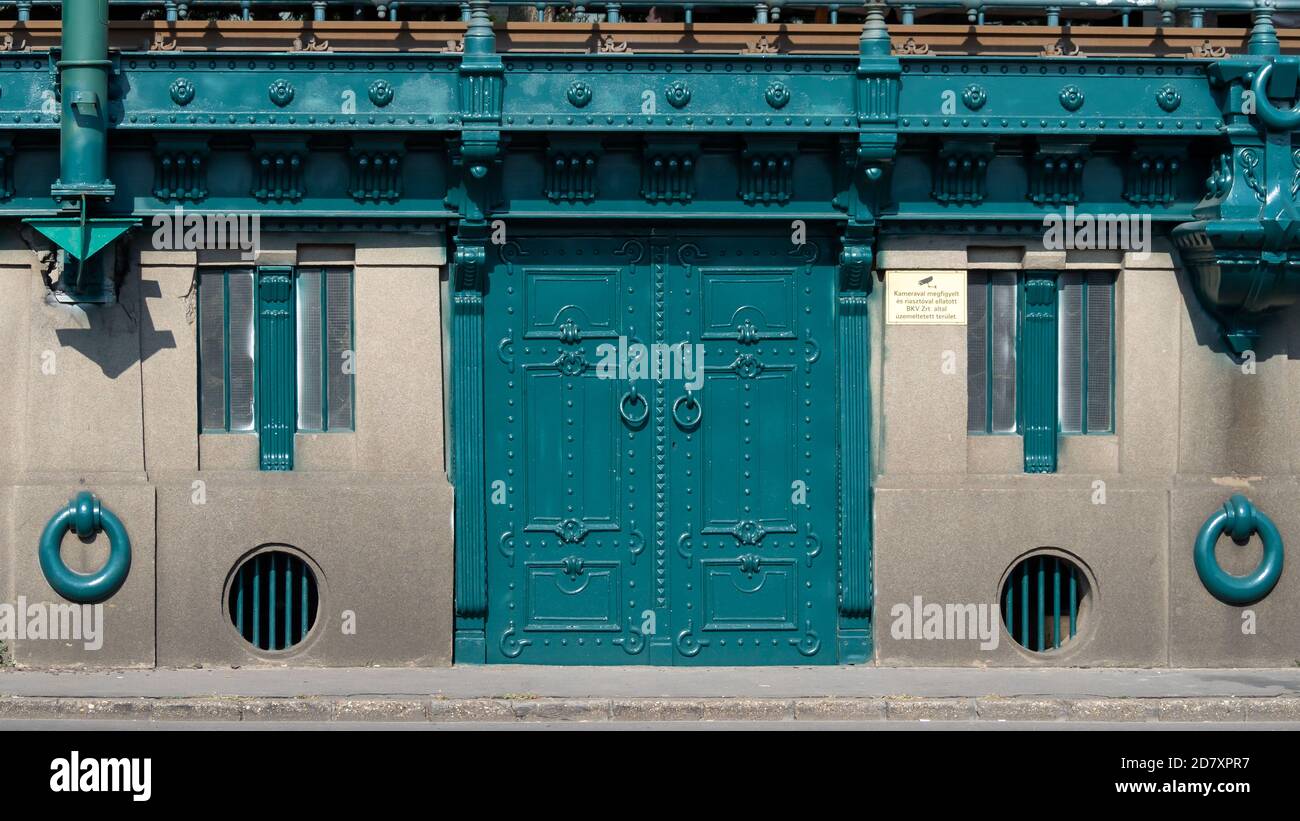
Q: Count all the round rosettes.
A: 9